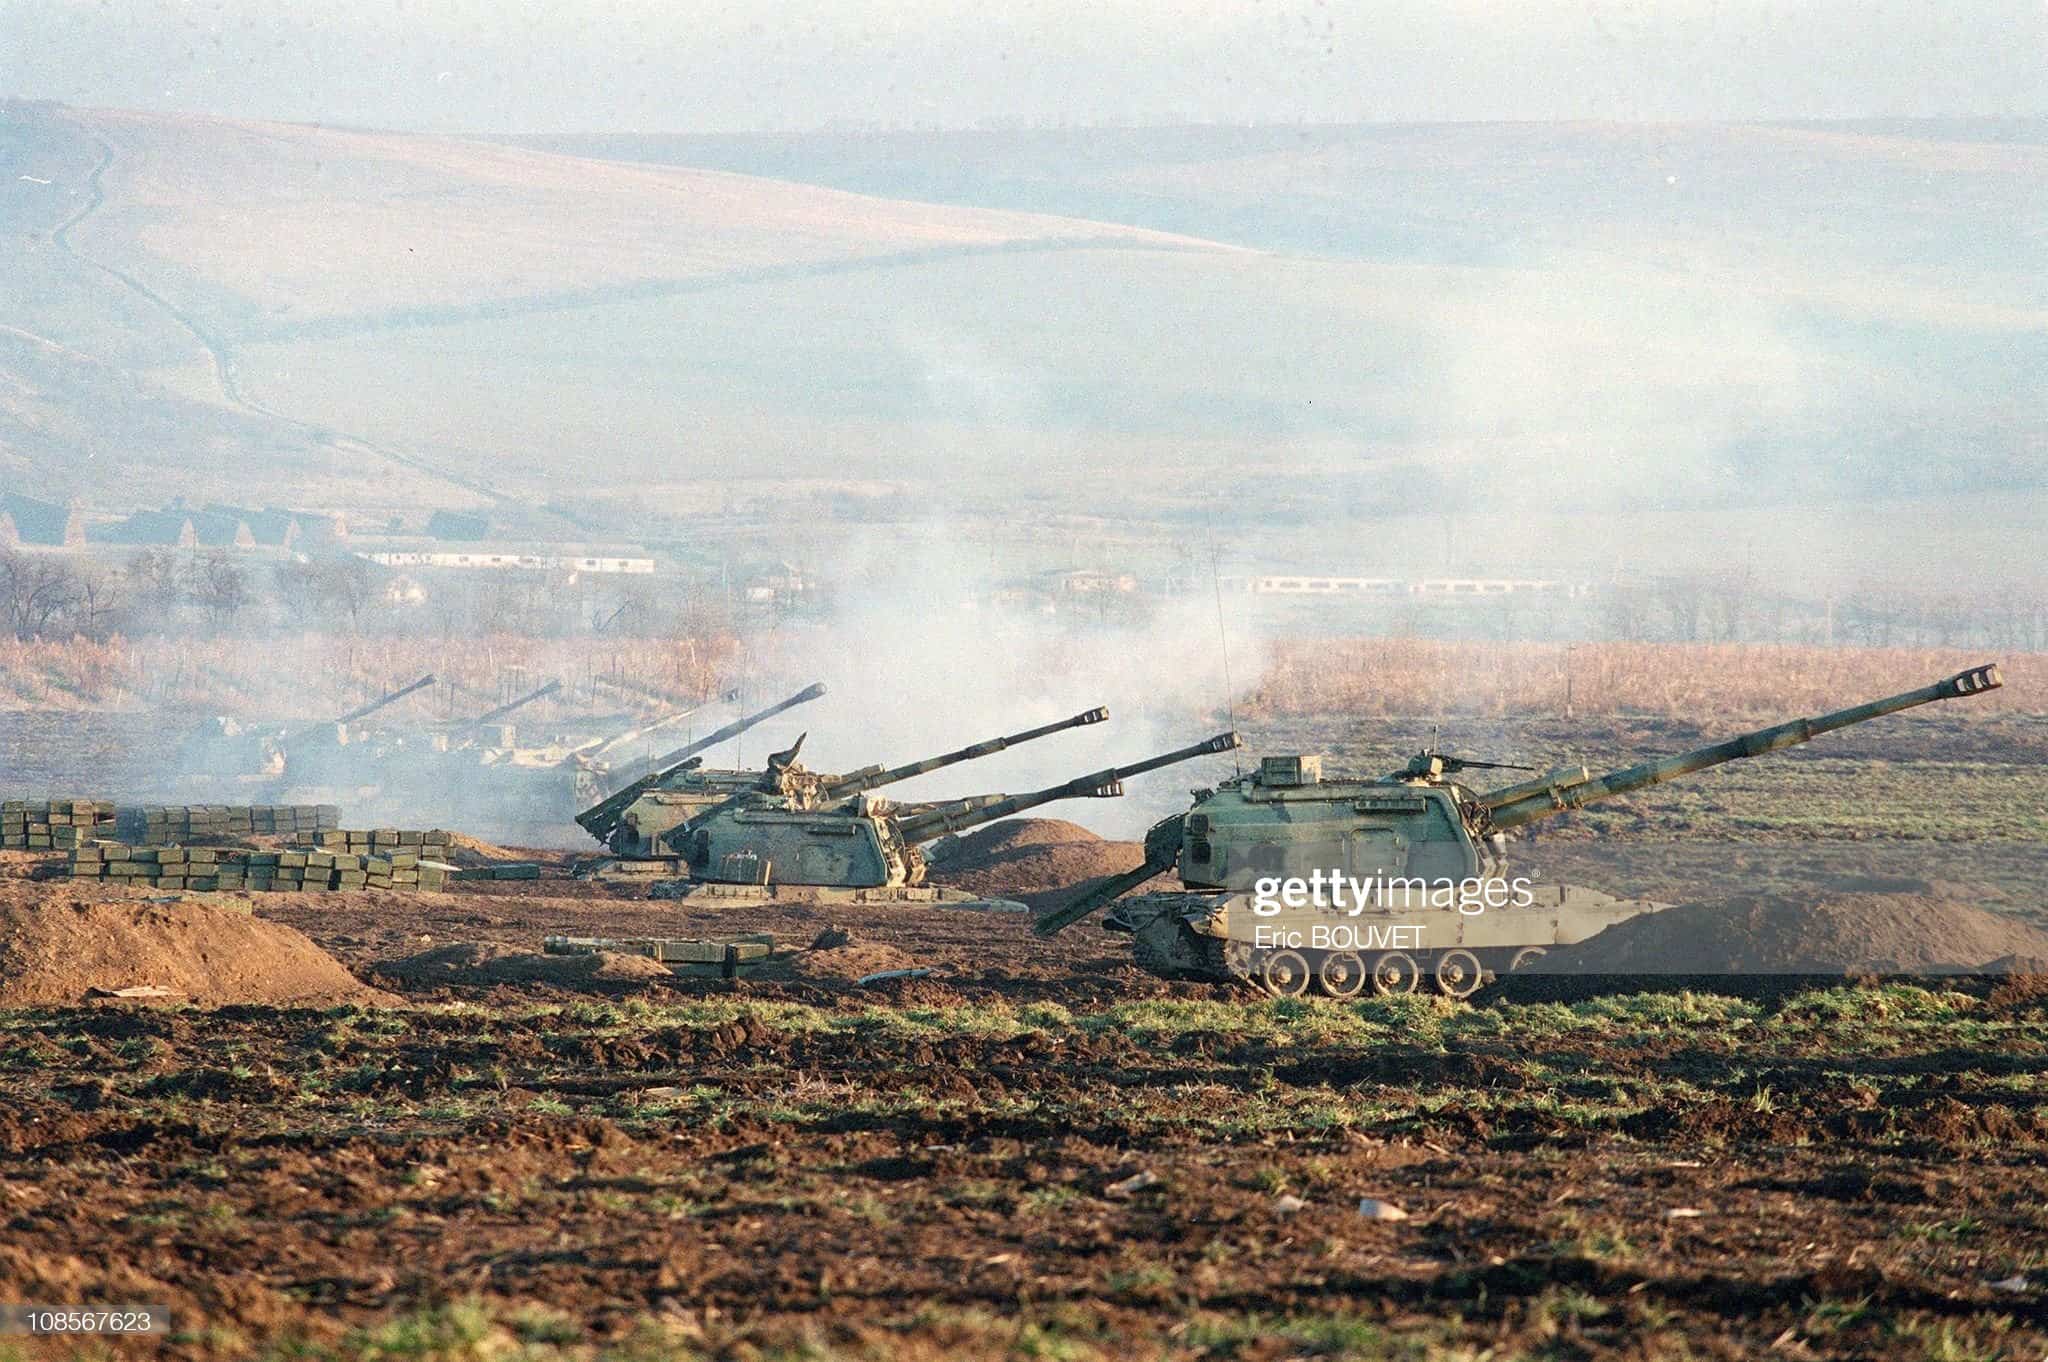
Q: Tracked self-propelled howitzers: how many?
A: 8